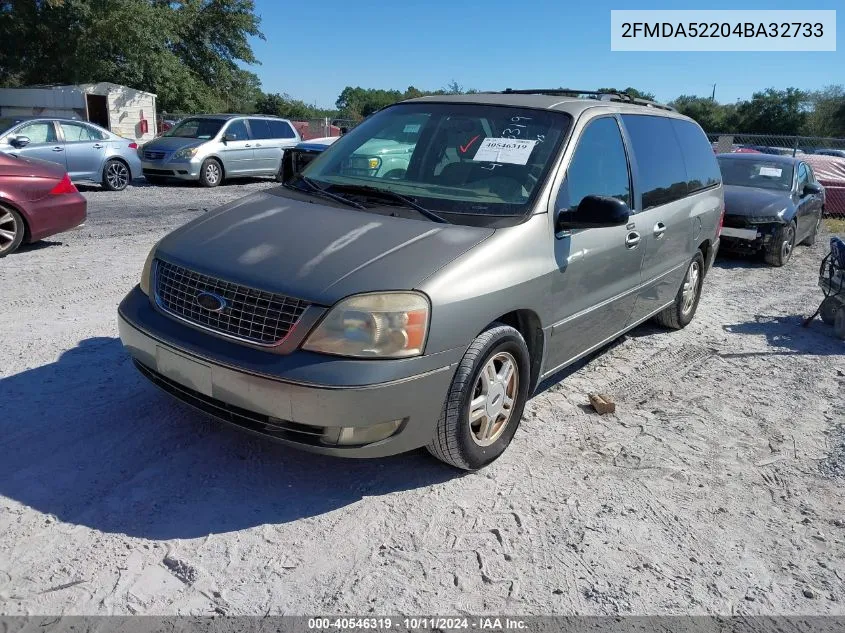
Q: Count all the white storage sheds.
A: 1